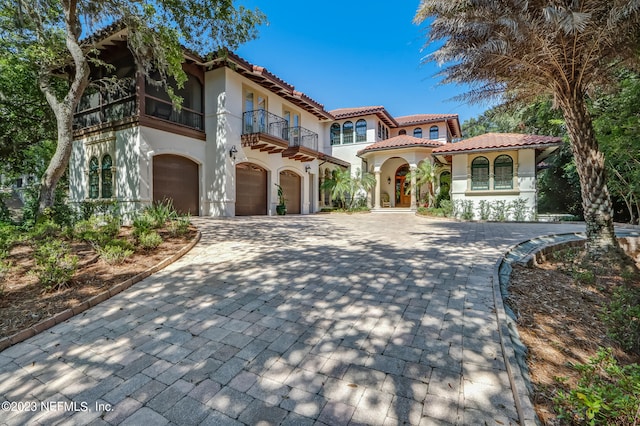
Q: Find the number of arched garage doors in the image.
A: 3